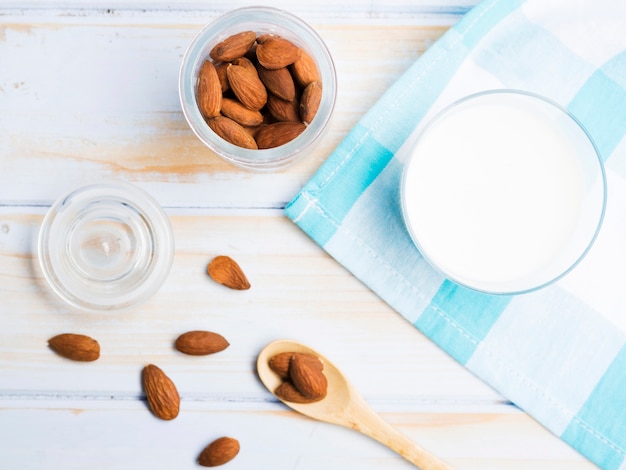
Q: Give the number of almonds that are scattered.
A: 5